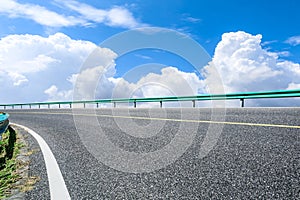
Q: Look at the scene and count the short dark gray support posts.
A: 15